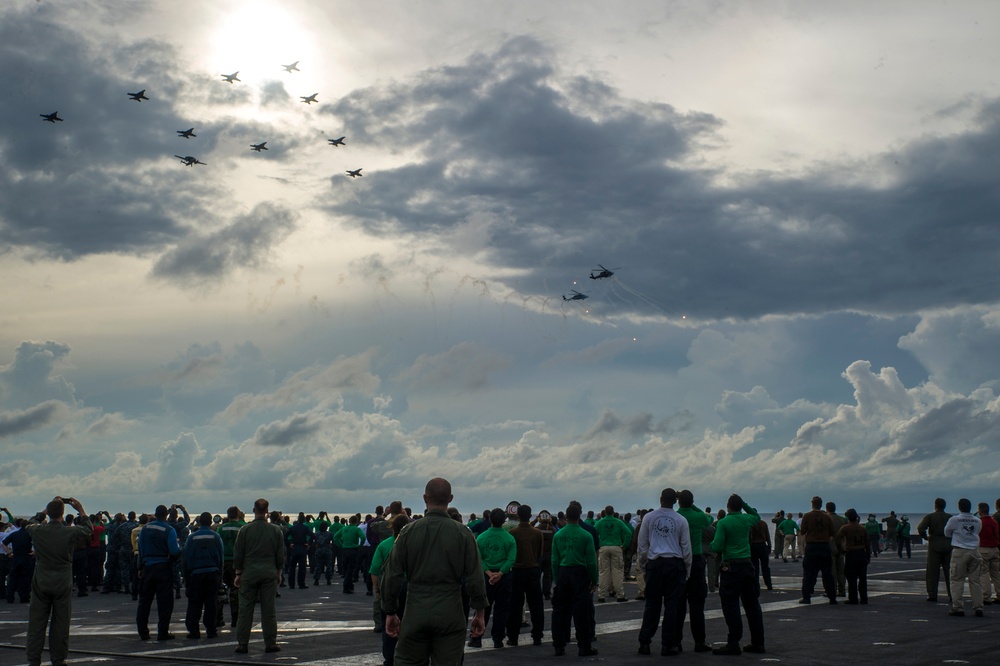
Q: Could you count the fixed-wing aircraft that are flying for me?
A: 10